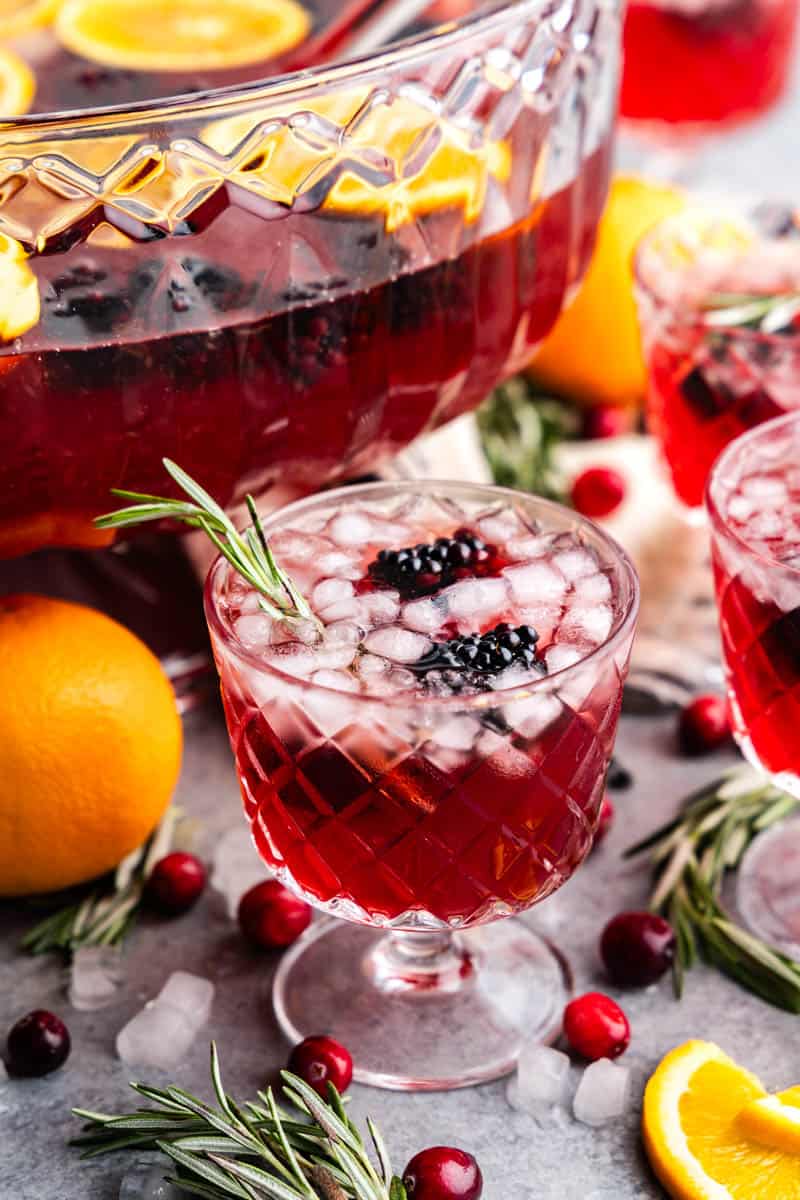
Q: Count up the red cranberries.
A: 11